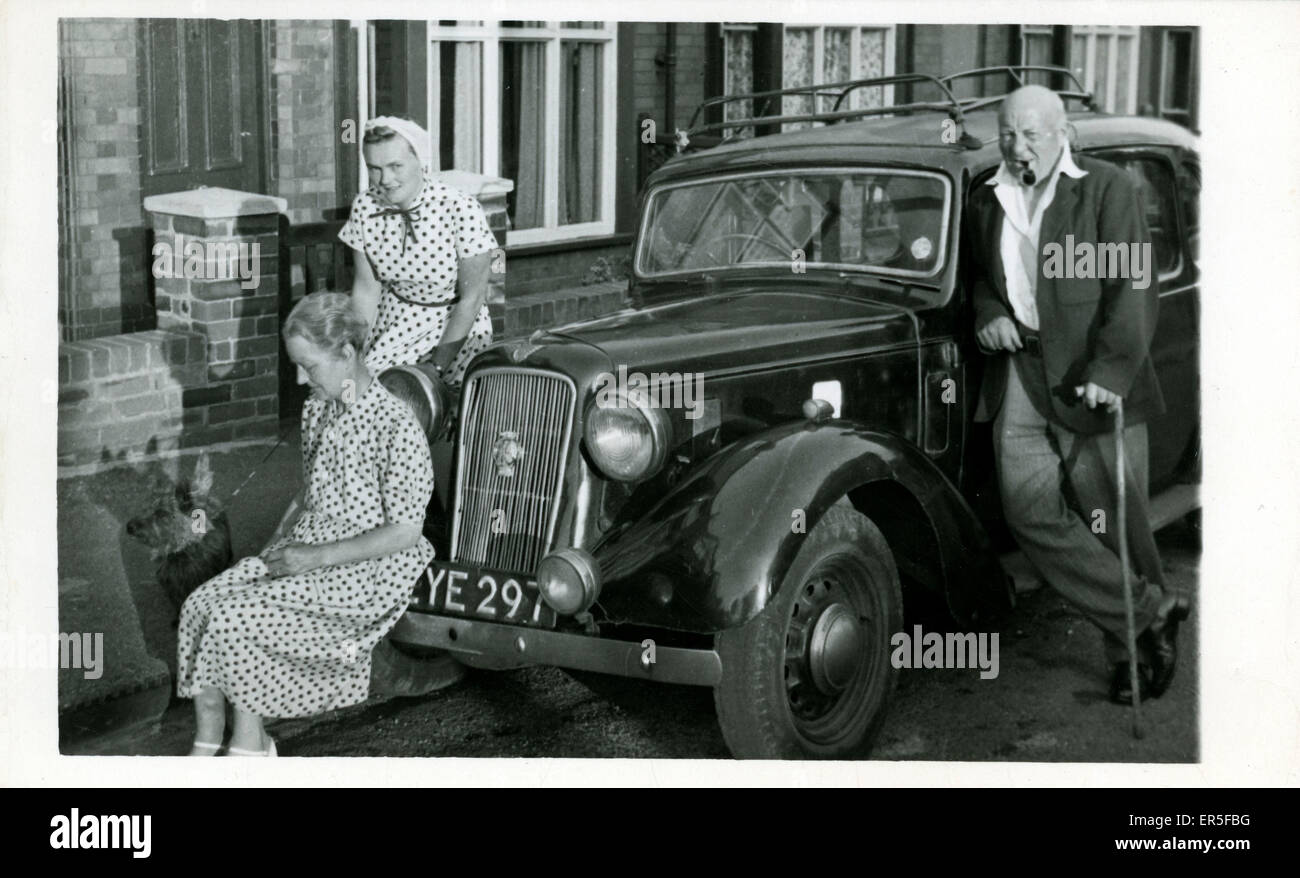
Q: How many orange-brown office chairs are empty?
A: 0